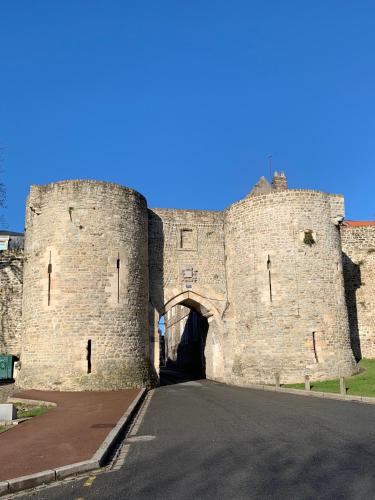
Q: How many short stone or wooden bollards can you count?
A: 3